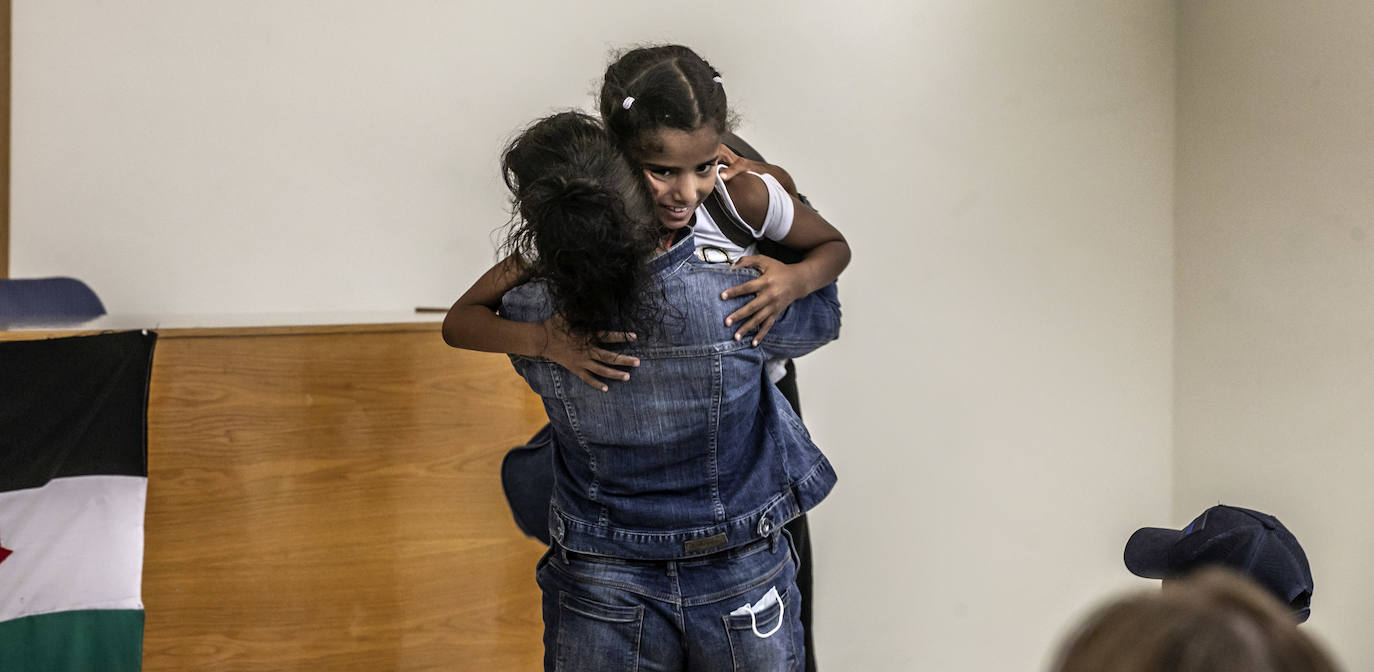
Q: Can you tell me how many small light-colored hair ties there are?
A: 2